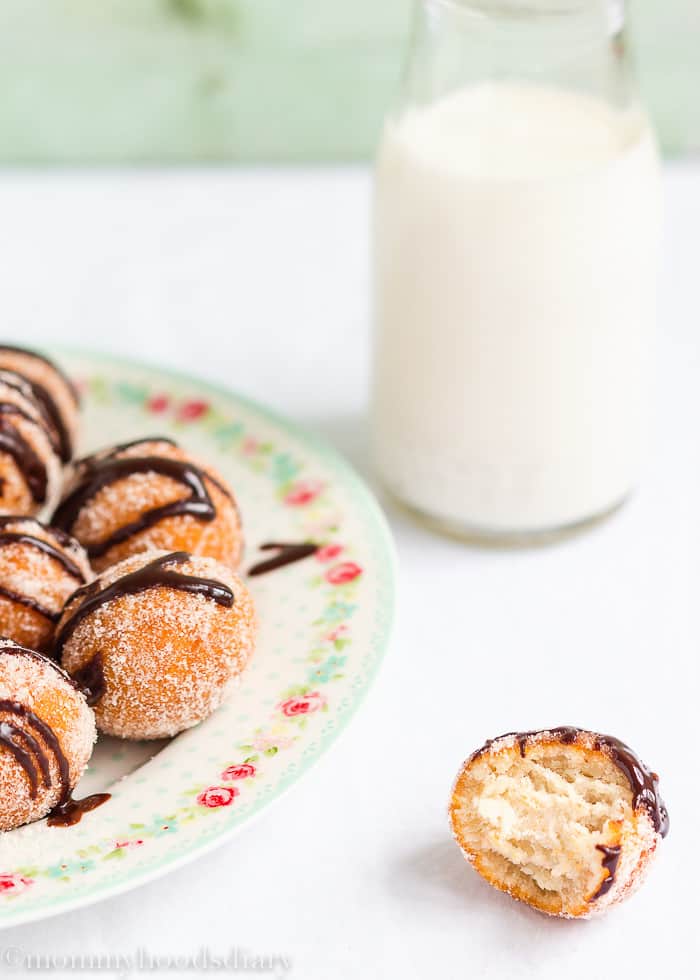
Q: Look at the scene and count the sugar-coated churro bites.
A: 7